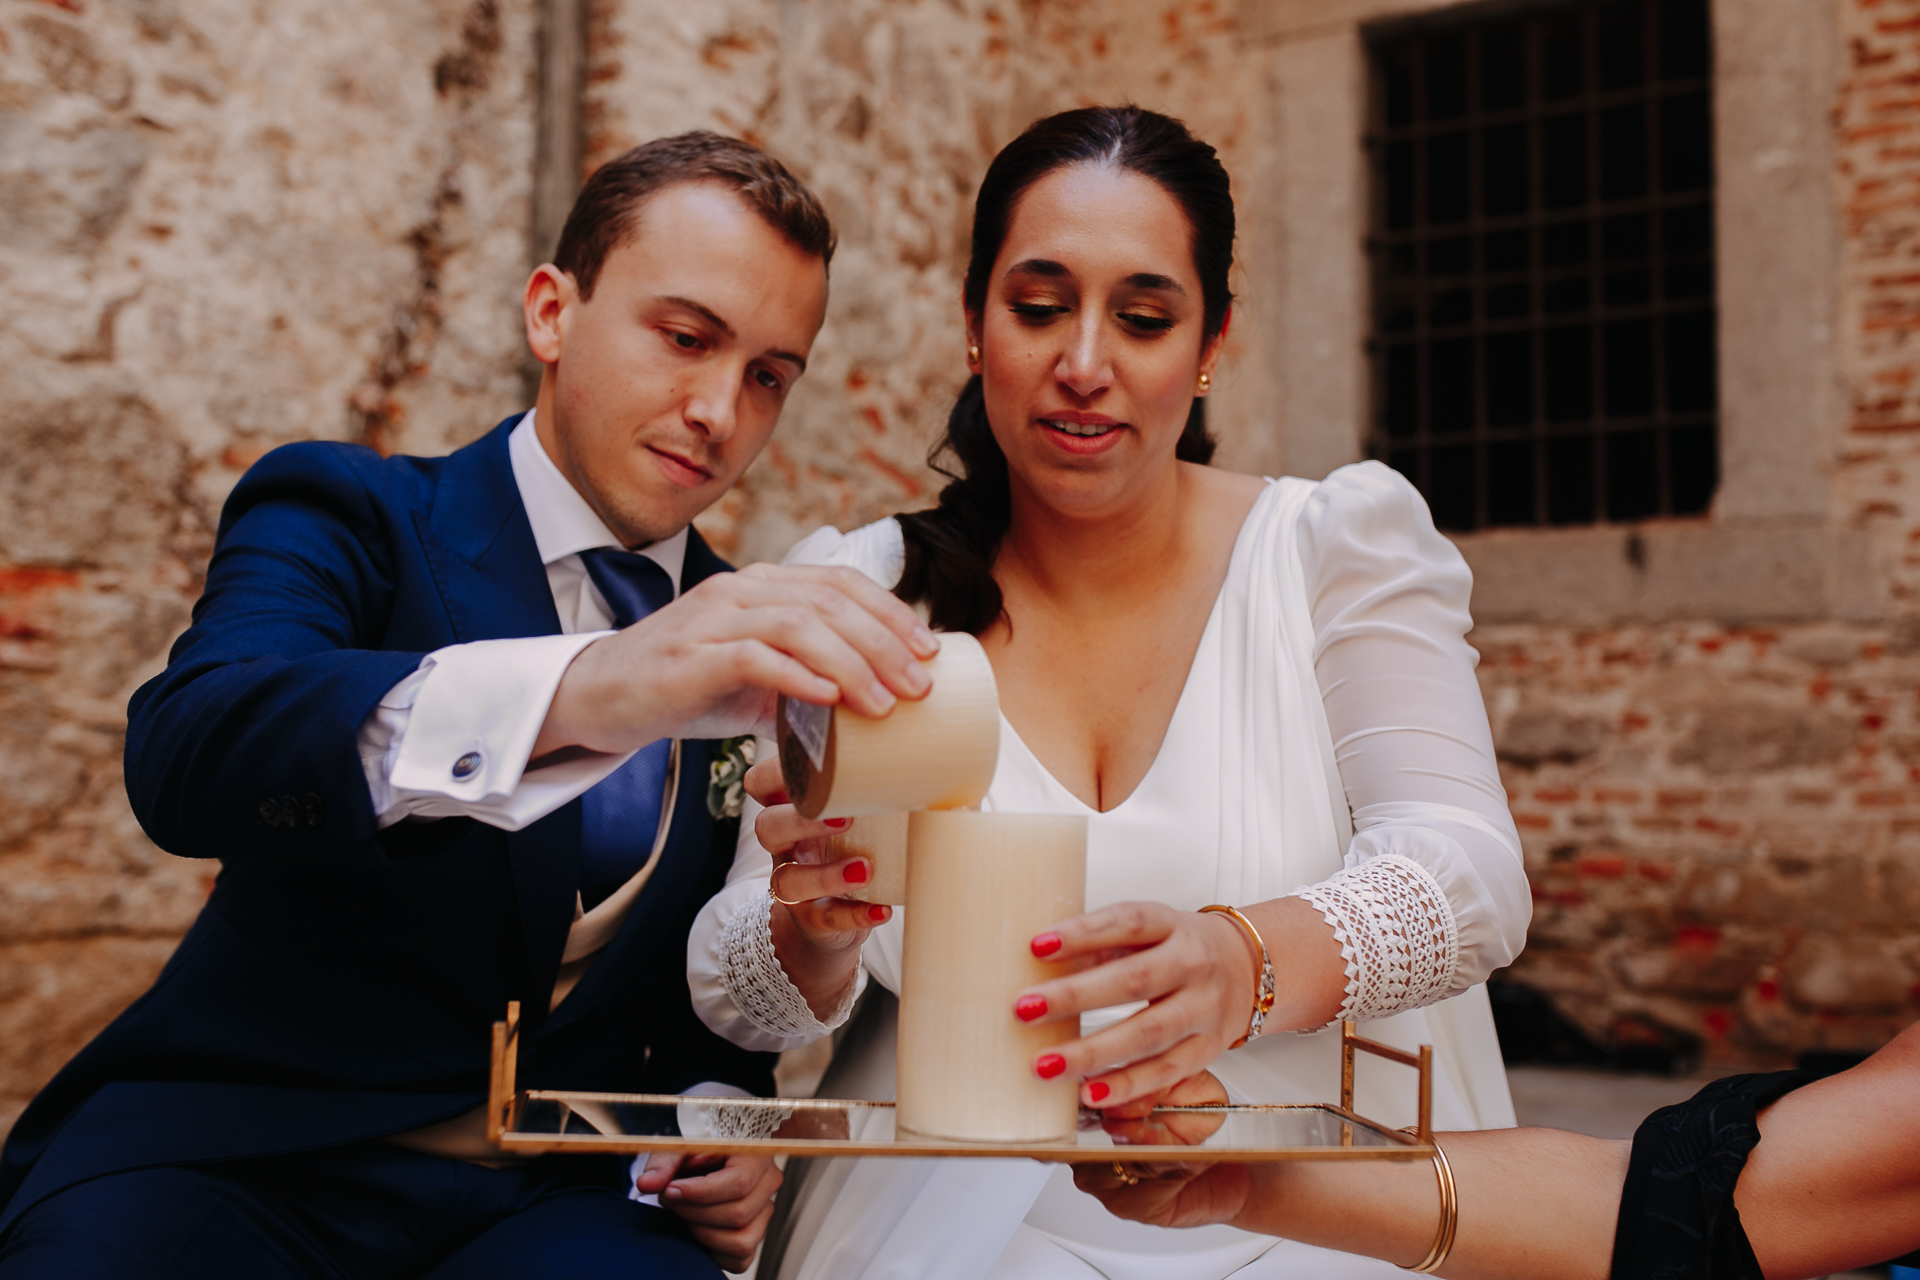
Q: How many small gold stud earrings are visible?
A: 2